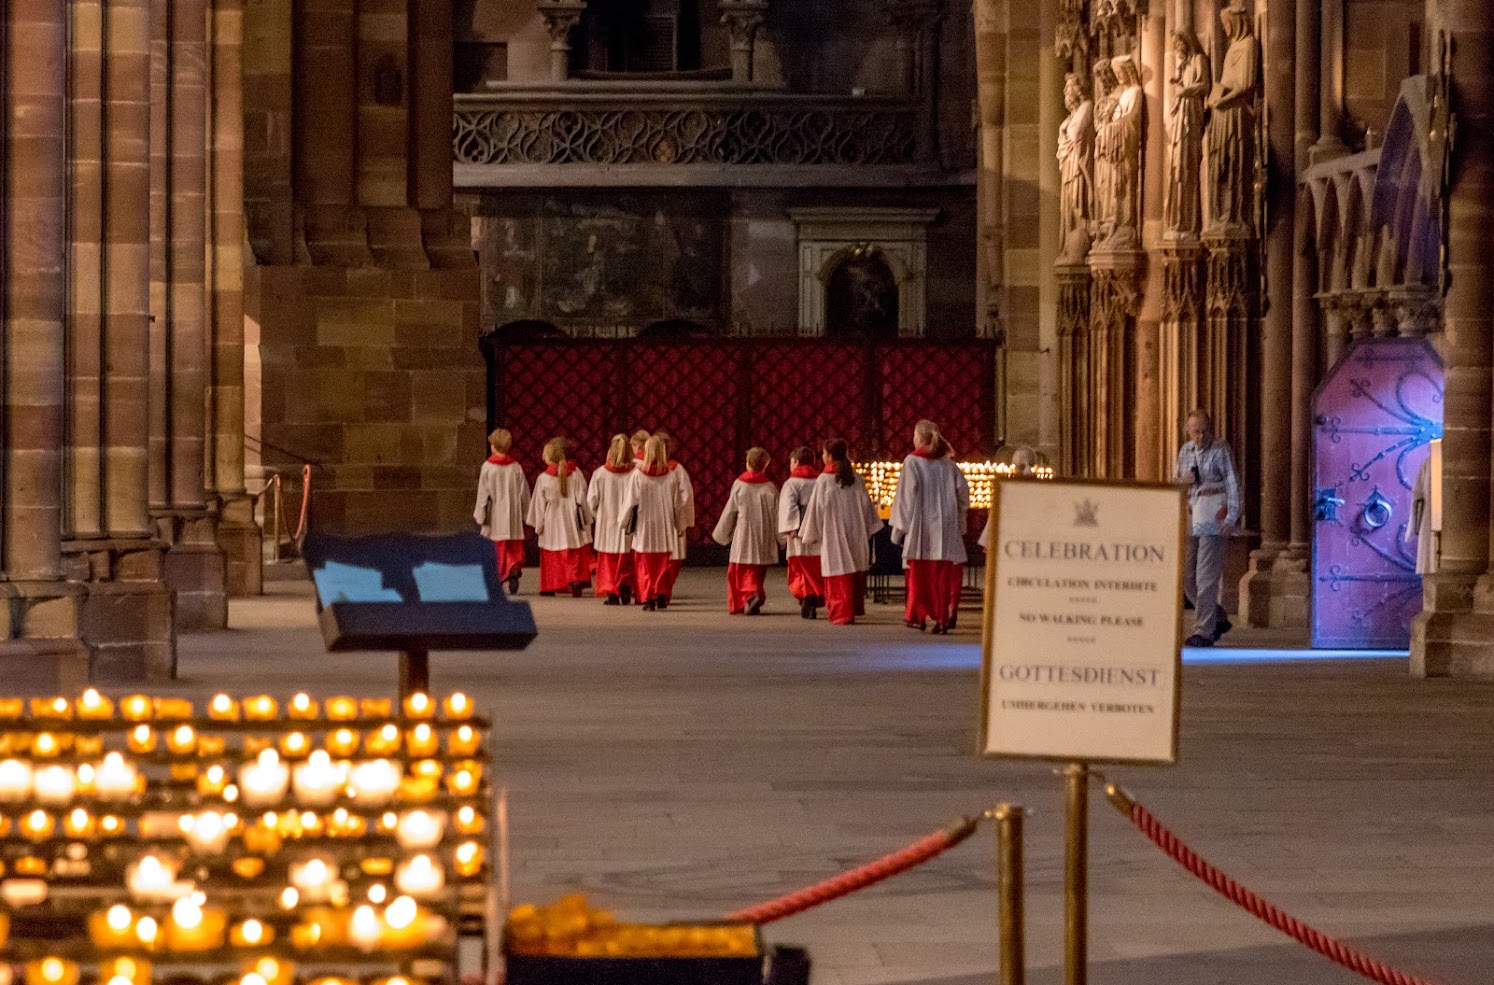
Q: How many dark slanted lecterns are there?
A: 1